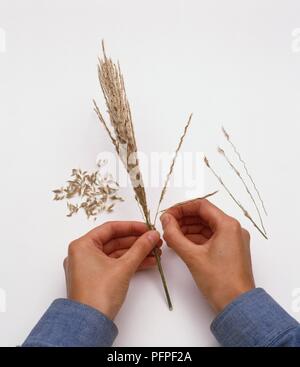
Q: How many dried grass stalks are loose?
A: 3